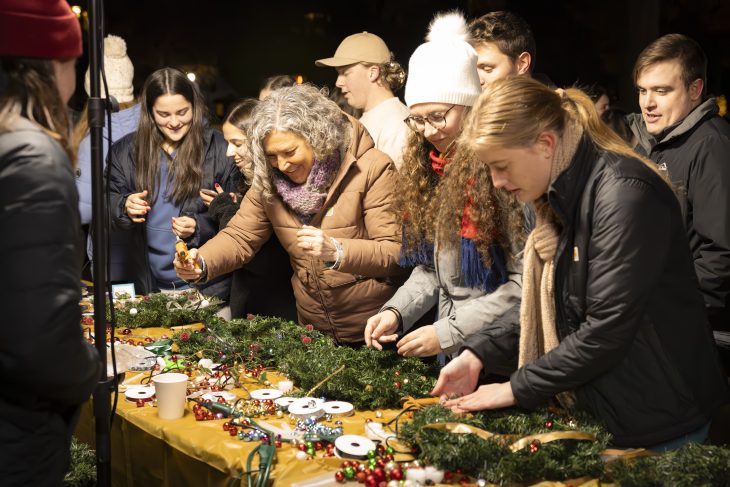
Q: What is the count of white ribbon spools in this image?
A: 7